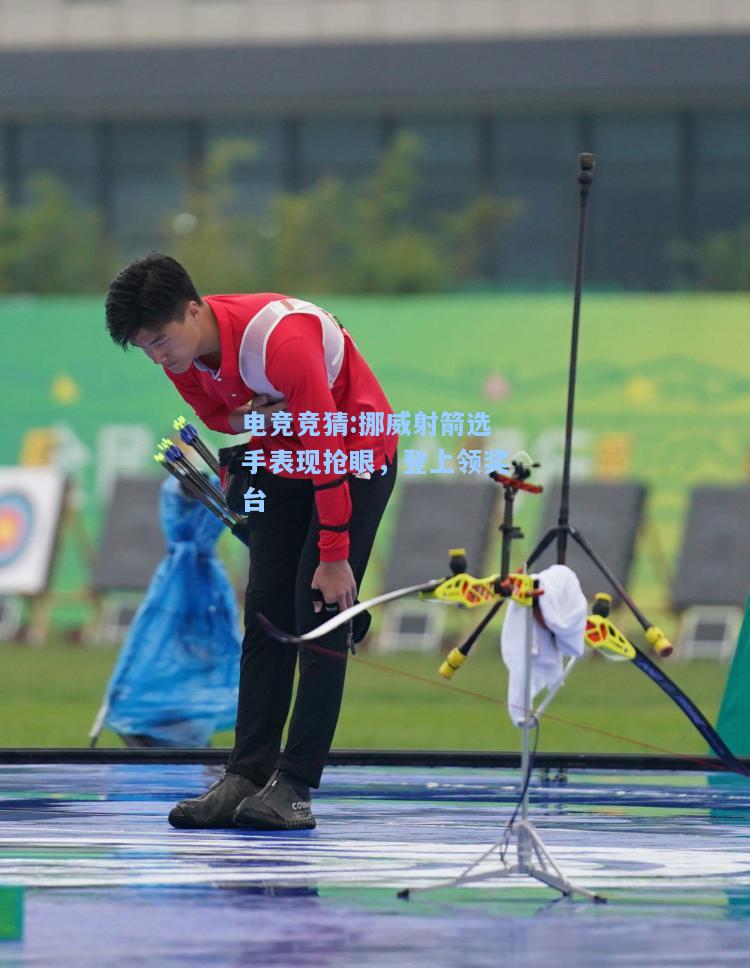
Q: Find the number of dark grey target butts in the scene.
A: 4